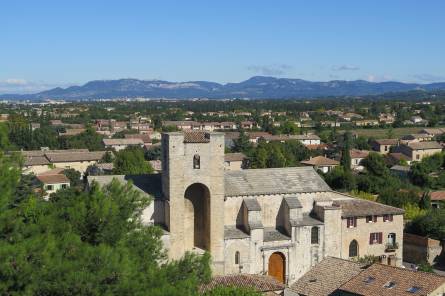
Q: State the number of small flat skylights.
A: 3